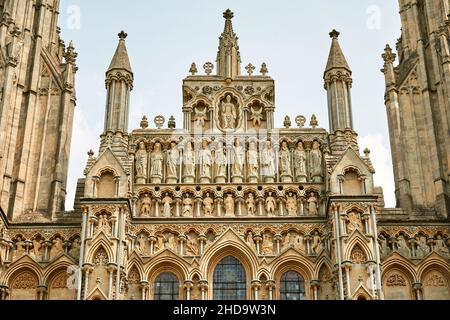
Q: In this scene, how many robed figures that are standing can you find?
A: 12